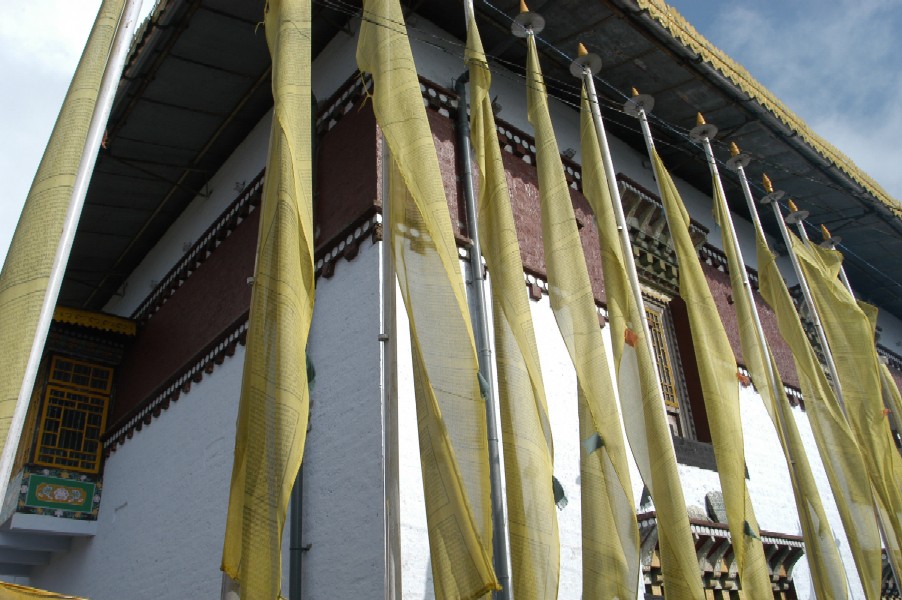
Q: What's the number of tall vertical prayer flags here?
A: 12